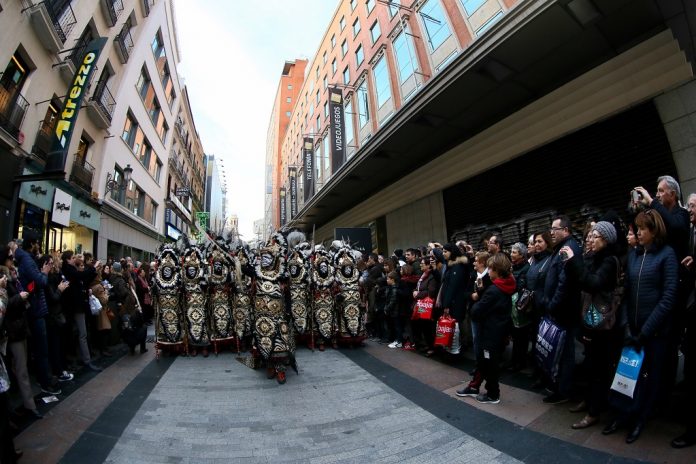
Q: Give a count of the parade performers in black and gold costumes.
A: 8